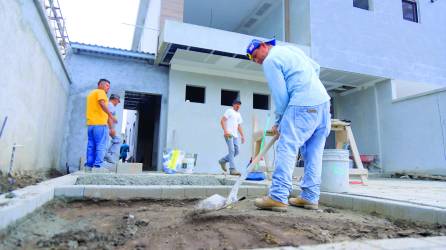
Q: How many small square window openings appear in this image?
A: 3